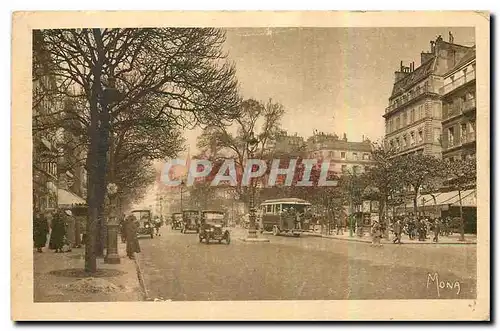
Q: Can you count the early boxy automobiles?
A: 4